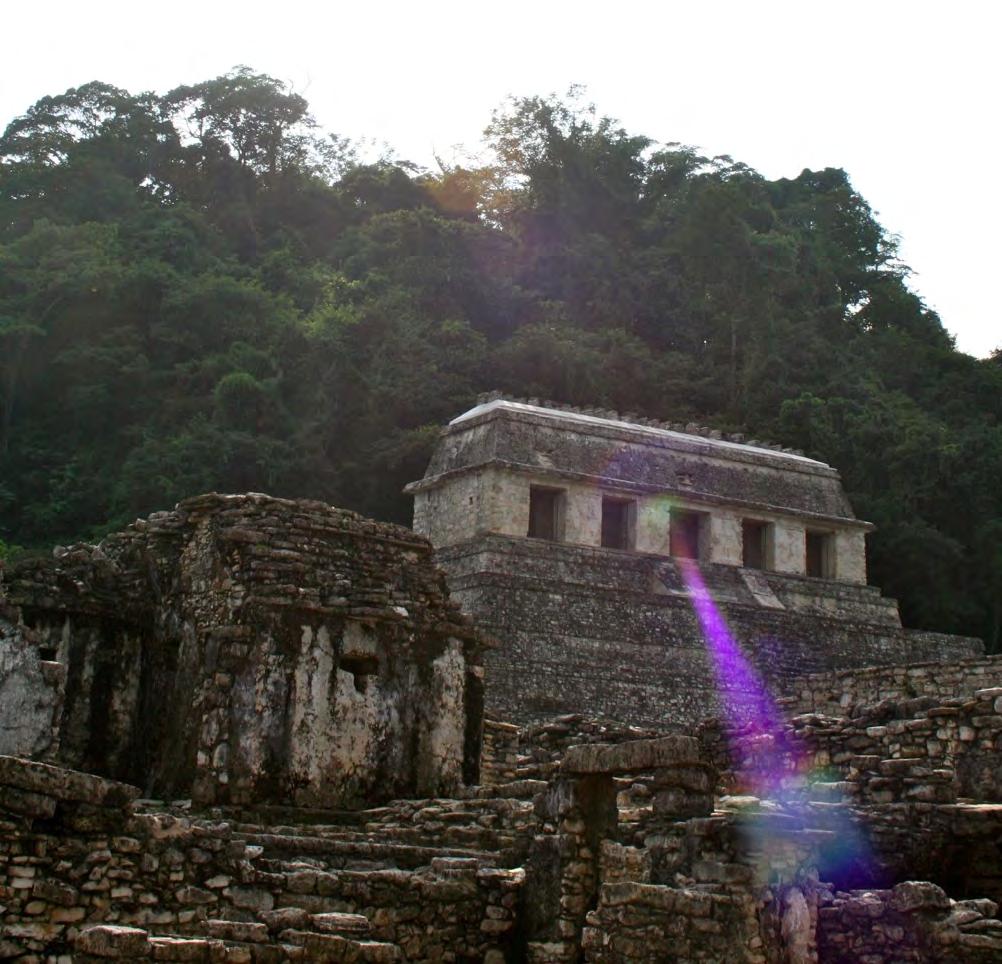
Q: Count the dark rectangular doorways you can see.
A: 5